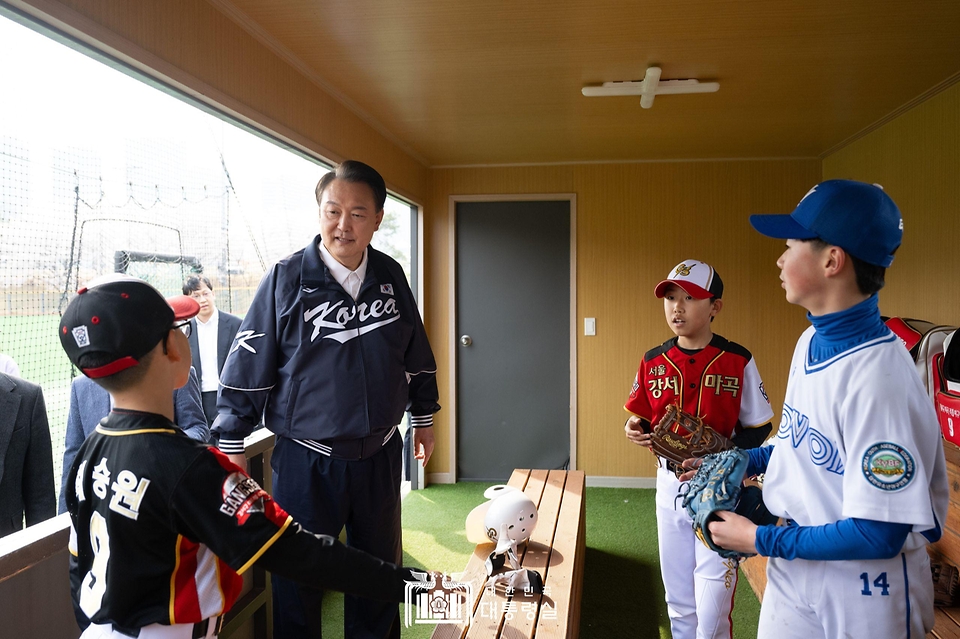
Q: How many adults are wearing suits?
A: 3